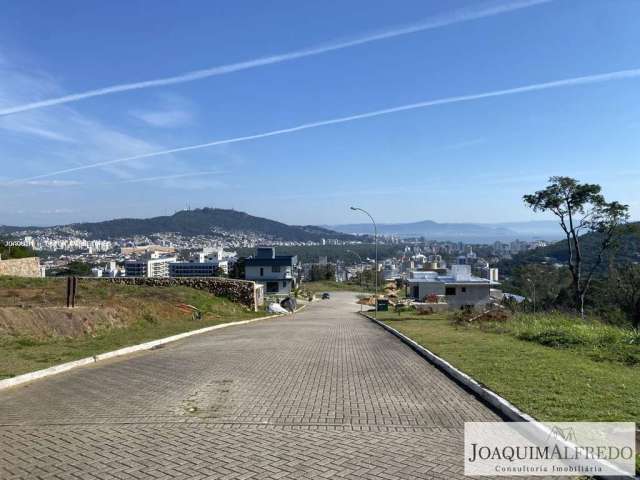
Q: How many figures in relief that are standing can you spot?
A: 0